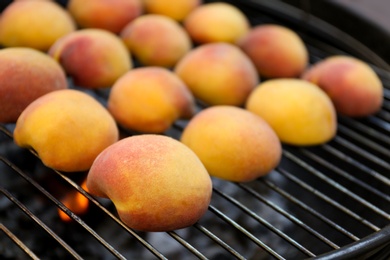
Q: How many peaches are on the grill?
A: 15